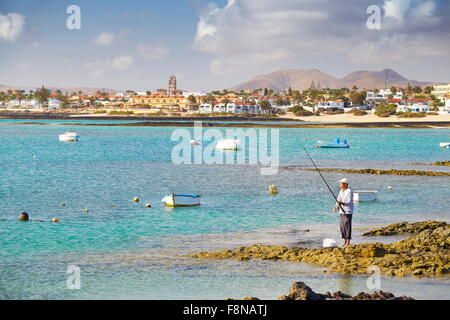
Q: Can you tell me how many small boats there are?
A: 7